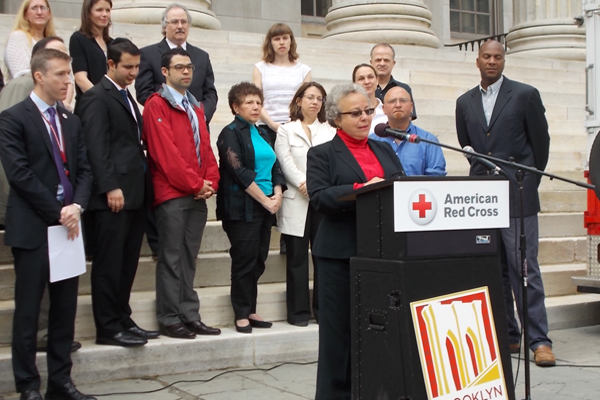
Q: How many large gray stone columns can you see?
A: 3